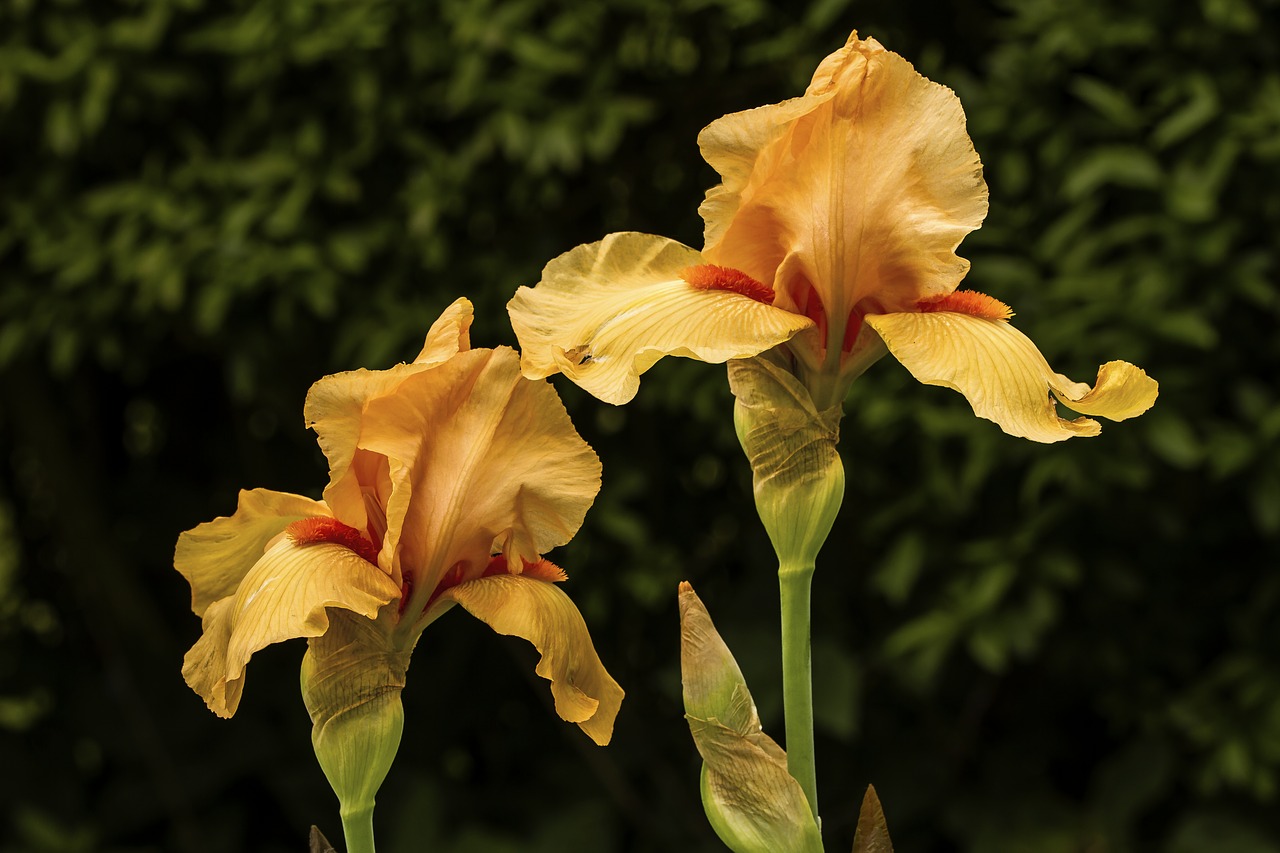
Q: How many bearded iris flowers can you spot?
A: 2